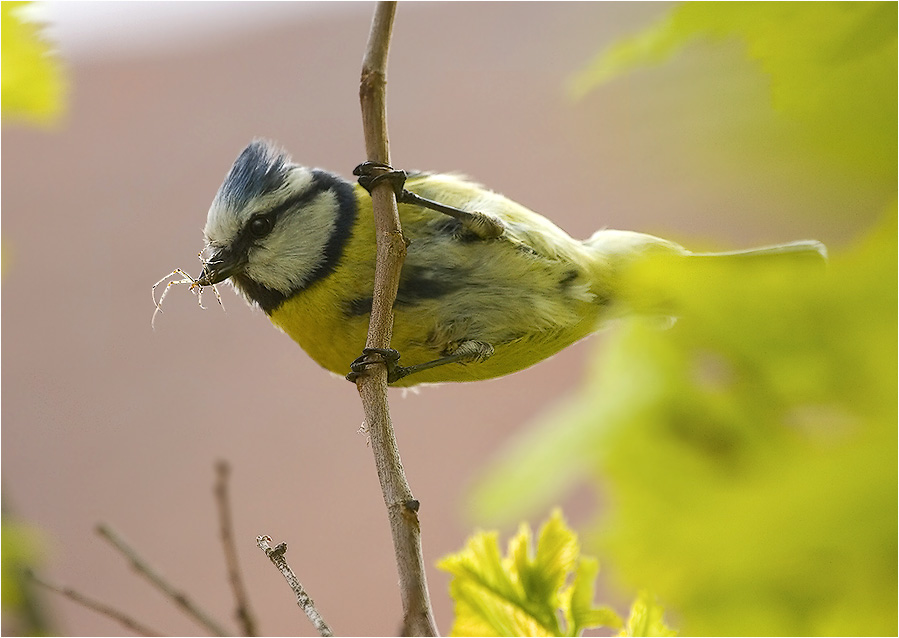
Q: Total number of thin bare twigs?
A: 4